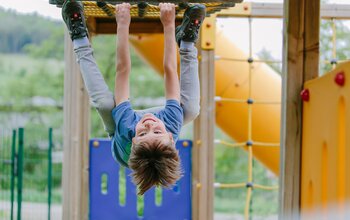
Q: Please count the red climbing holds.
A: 2